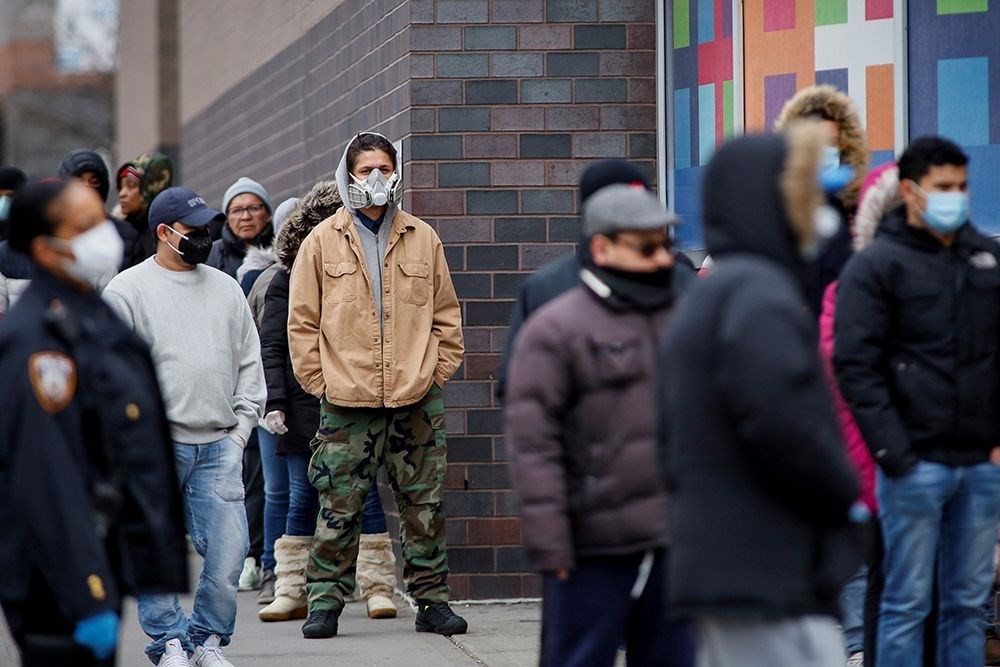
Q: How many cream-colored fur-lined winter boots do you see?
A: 2